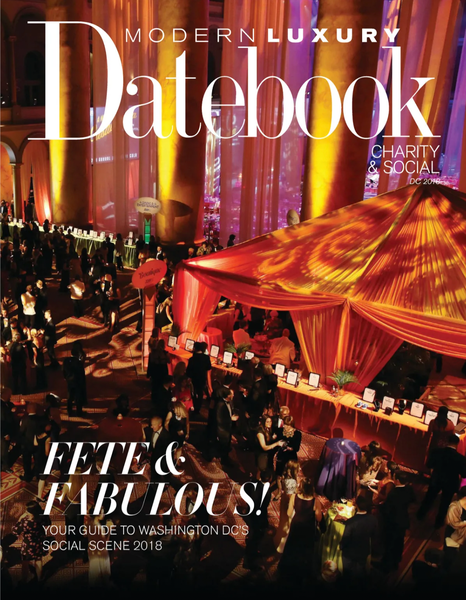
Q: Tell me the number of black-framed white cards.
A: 13